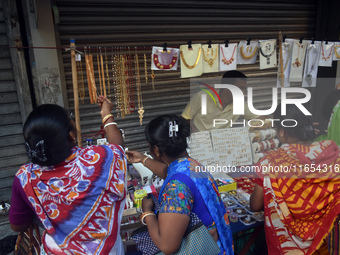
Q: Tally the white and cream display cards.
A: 11